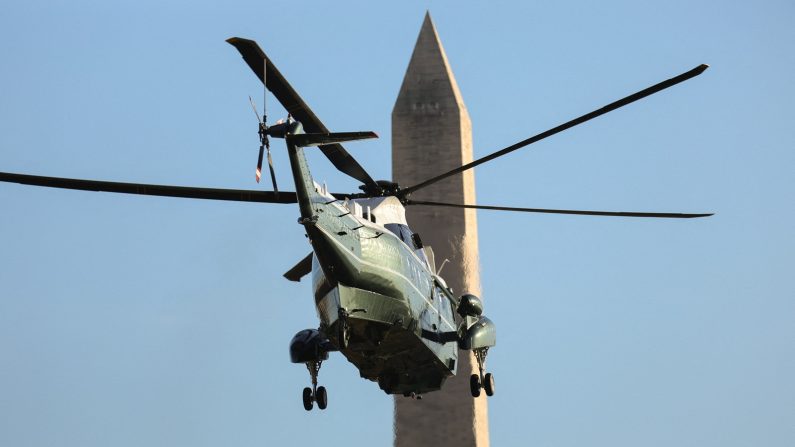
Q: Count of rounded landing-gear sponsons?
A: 2